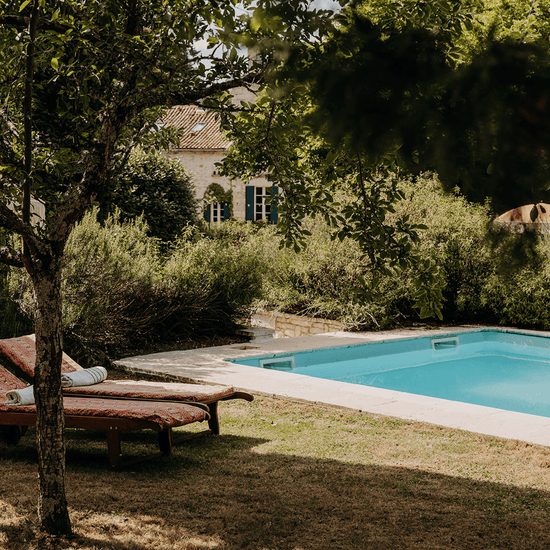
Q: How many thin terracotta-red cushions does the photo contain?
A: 2